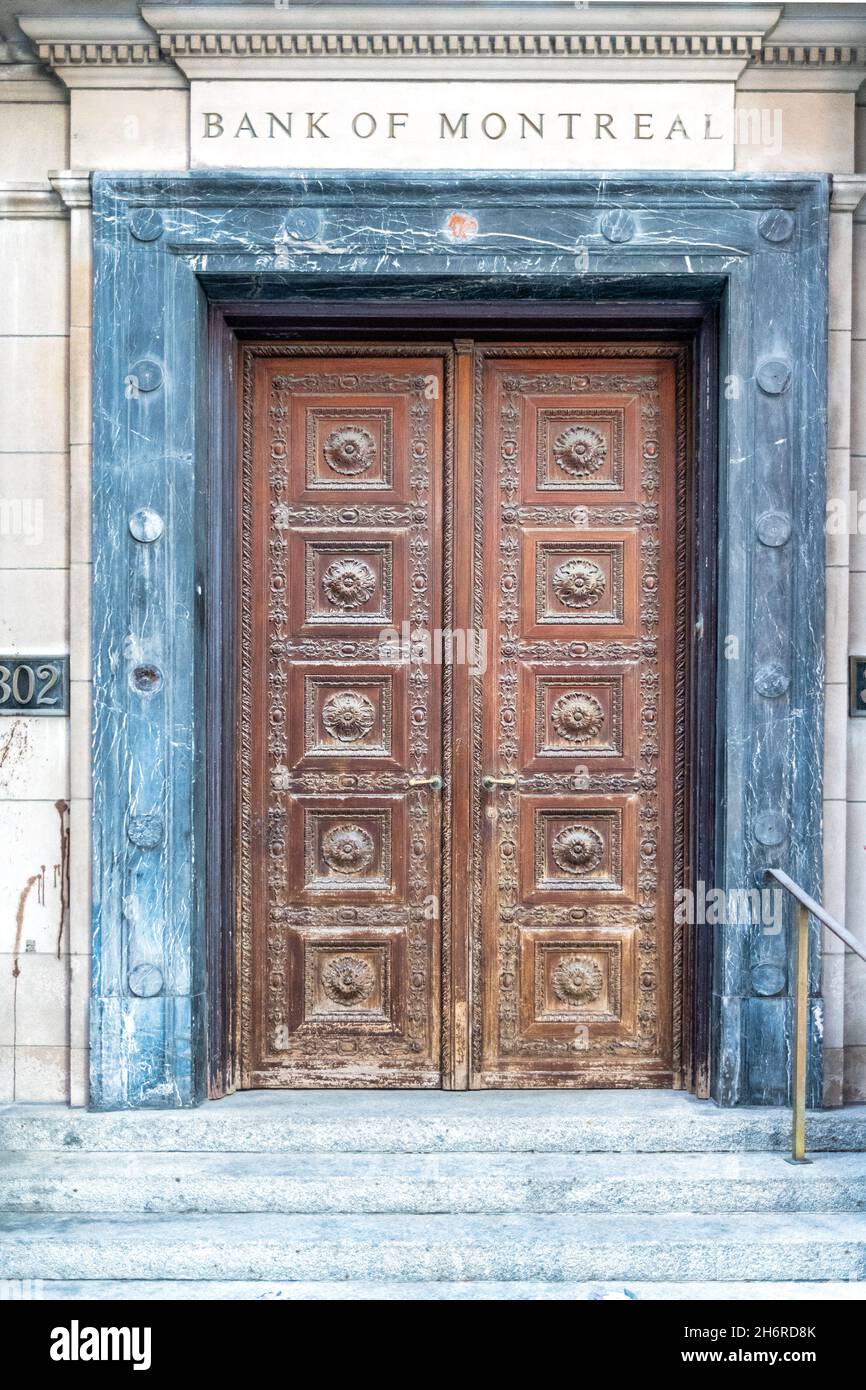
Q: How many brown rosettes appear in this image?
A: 10